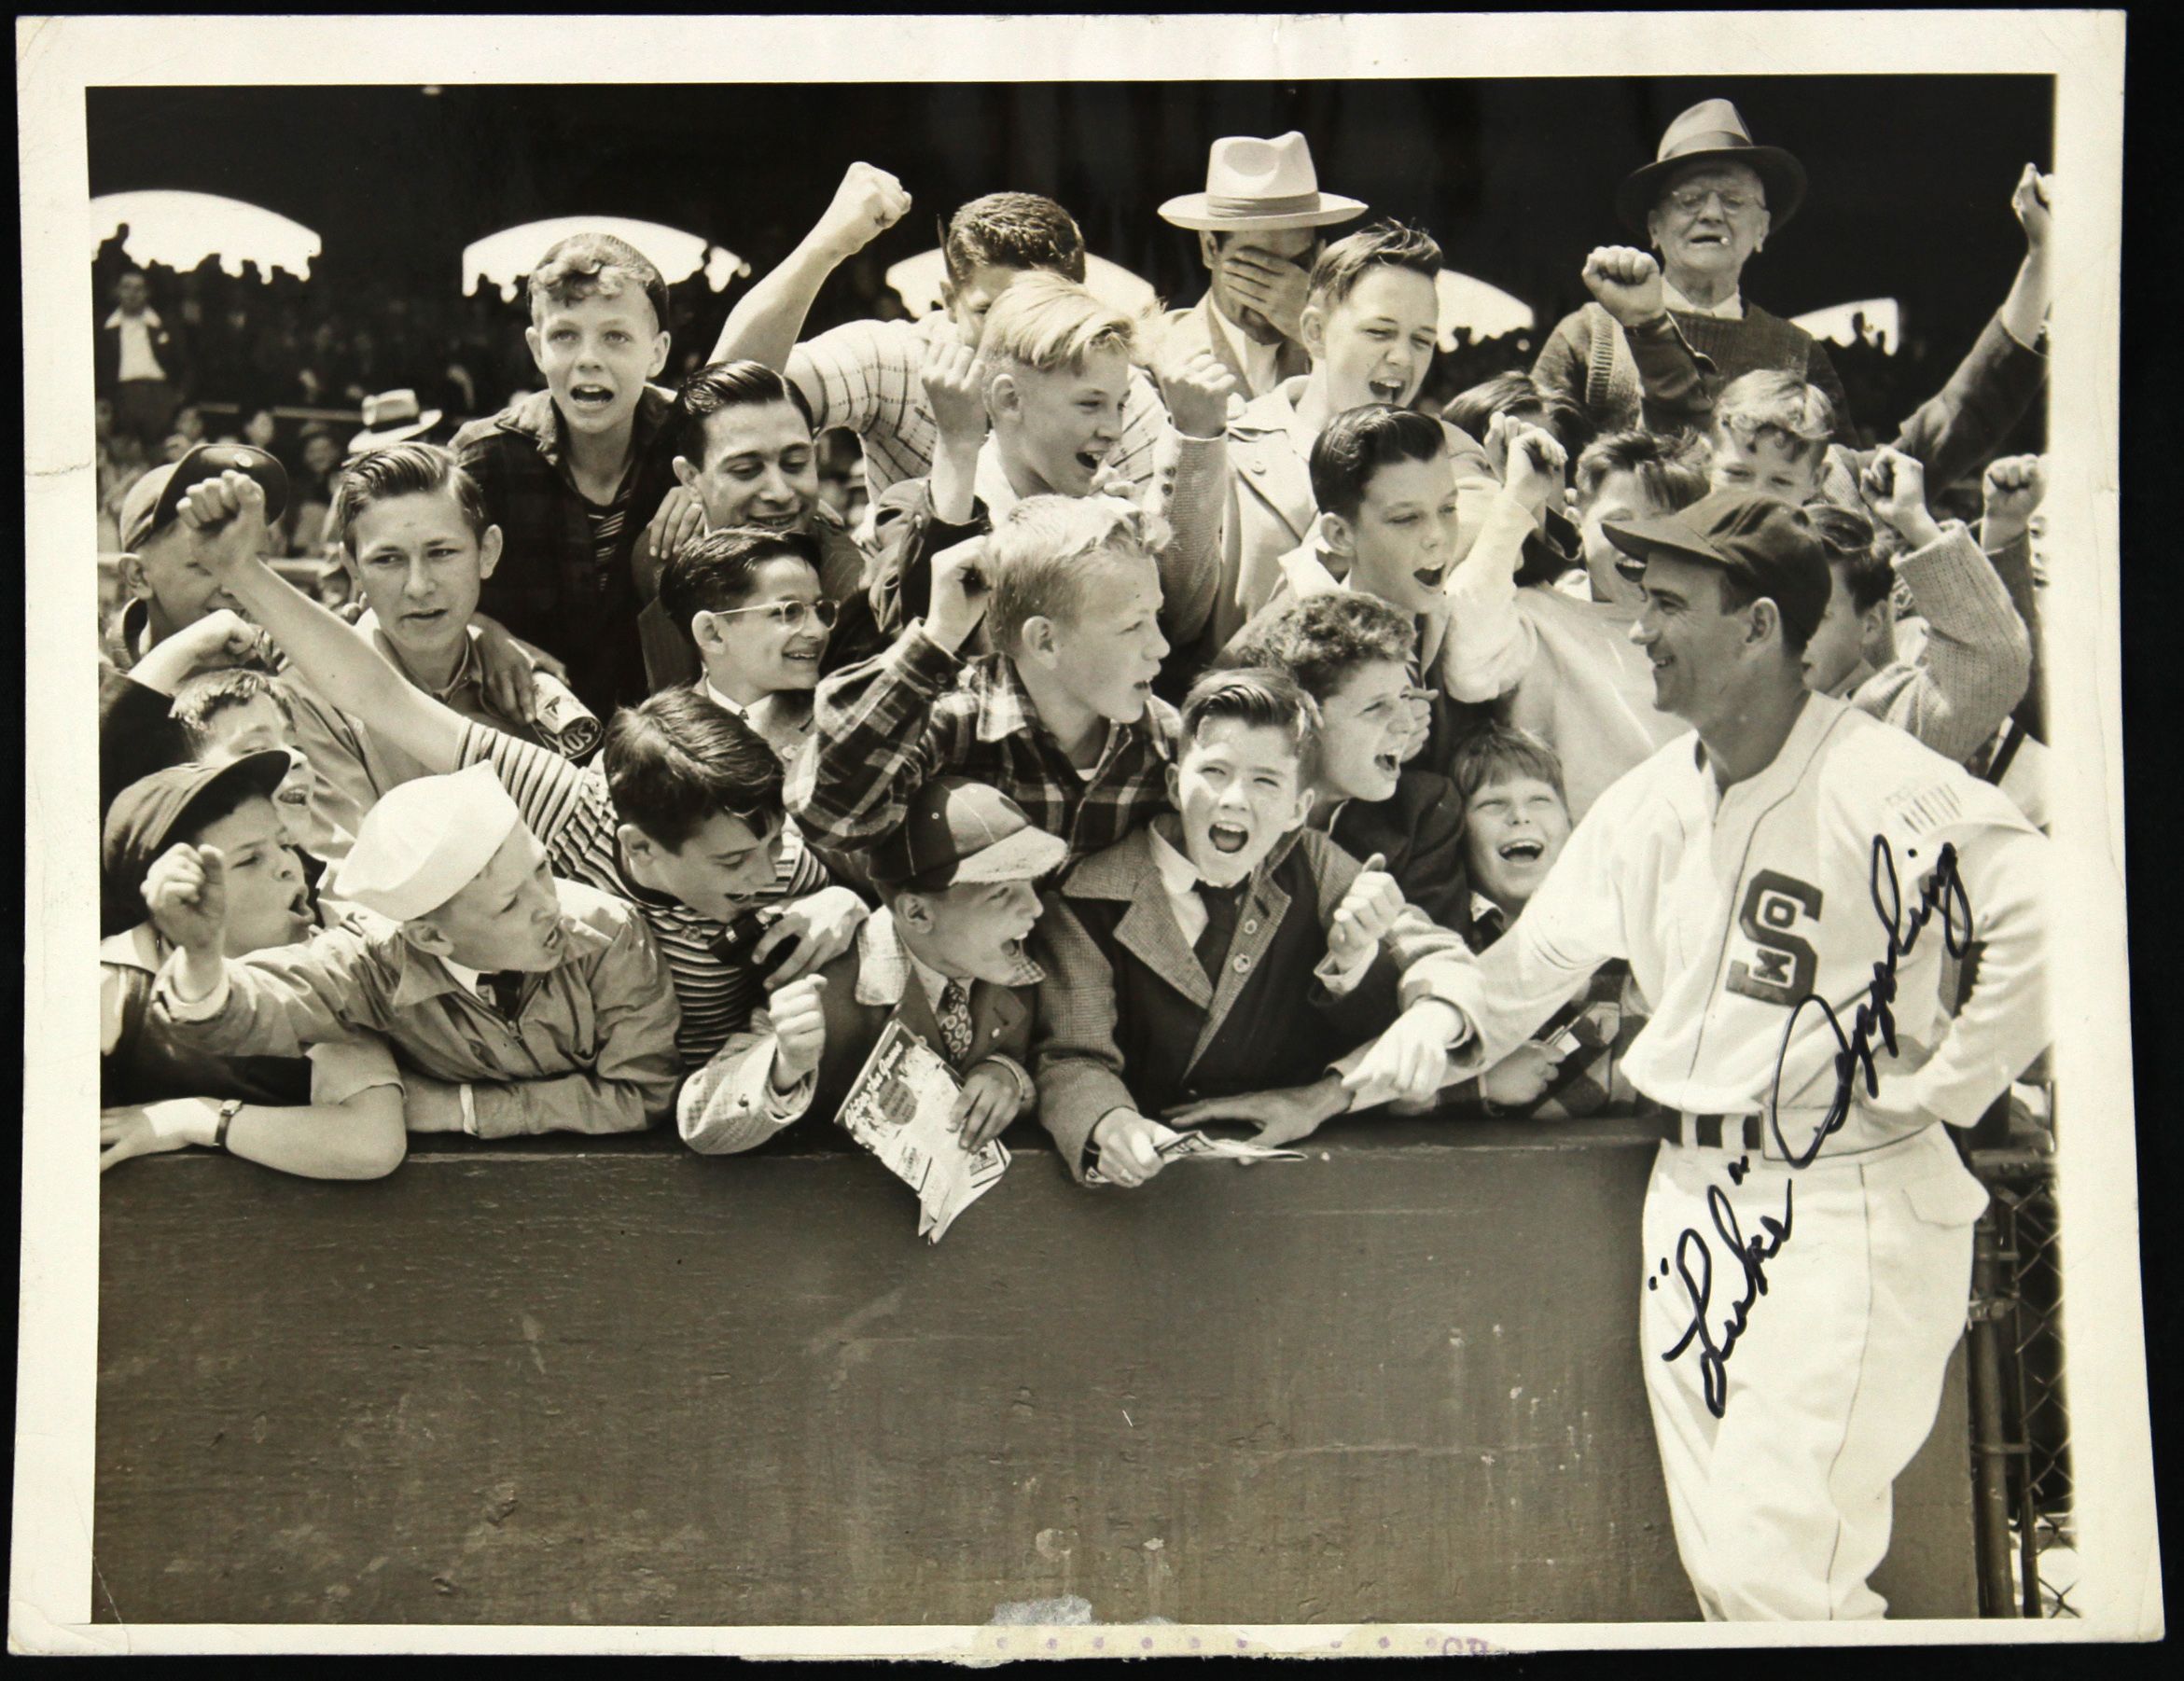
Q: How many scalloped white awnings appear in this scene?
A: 5